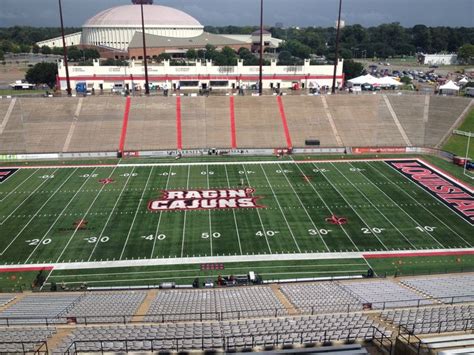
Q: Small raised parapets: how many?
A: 10